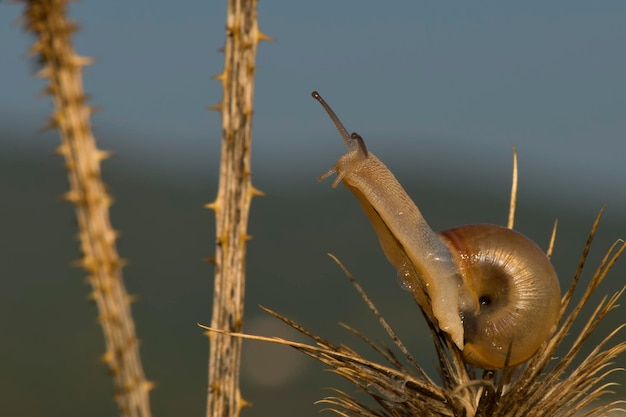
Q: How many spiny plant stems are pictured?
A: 2